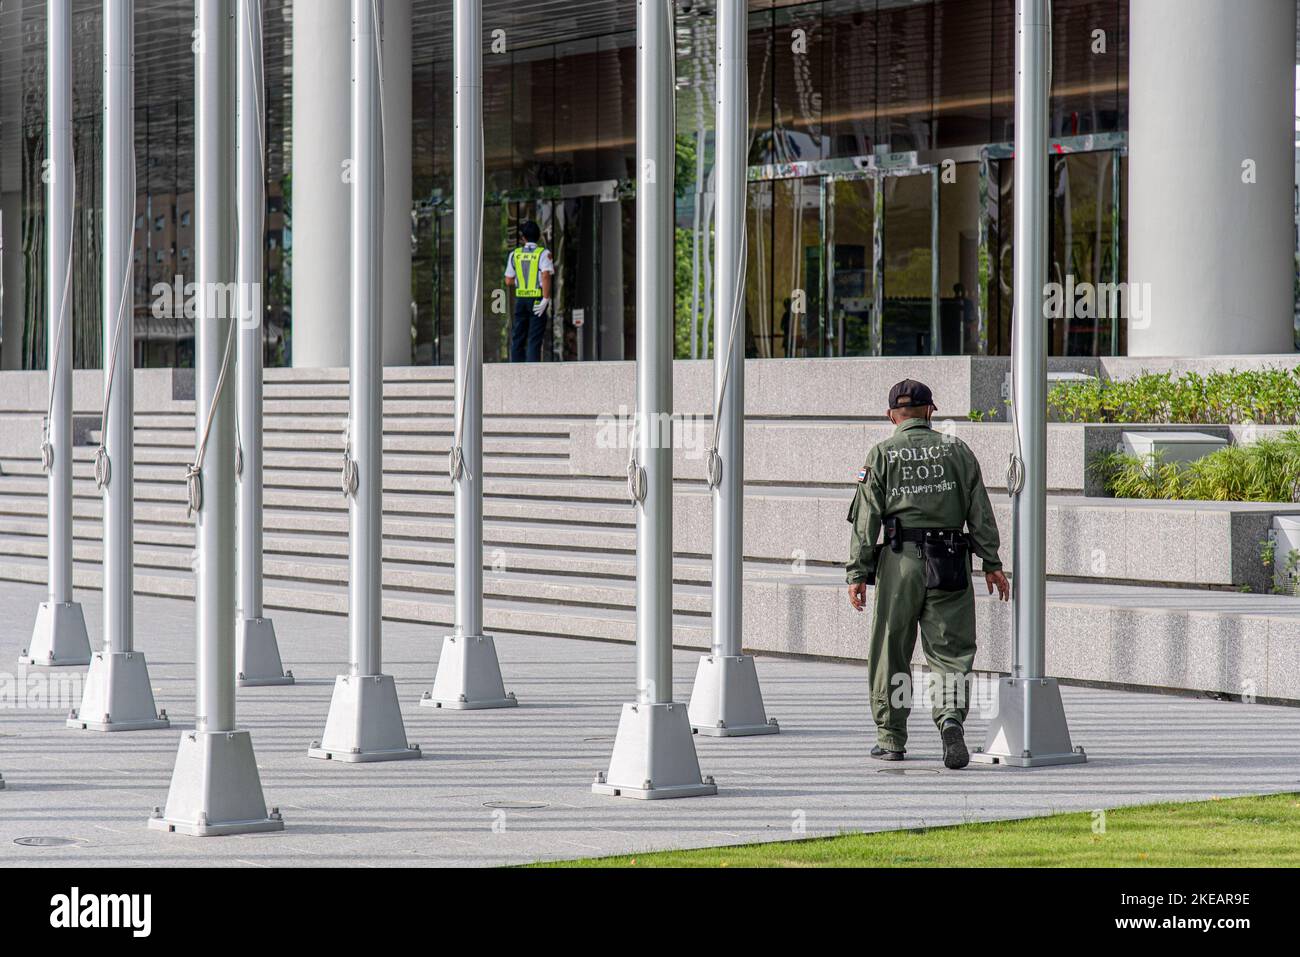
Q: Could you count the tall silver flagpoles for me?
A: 9